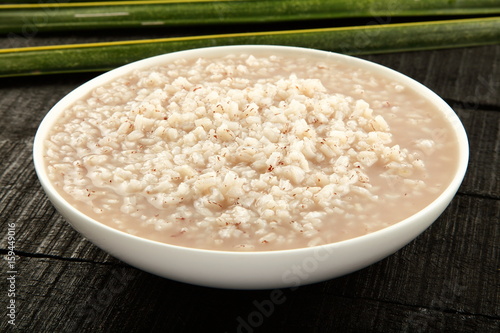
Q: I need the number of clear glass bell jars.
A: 0